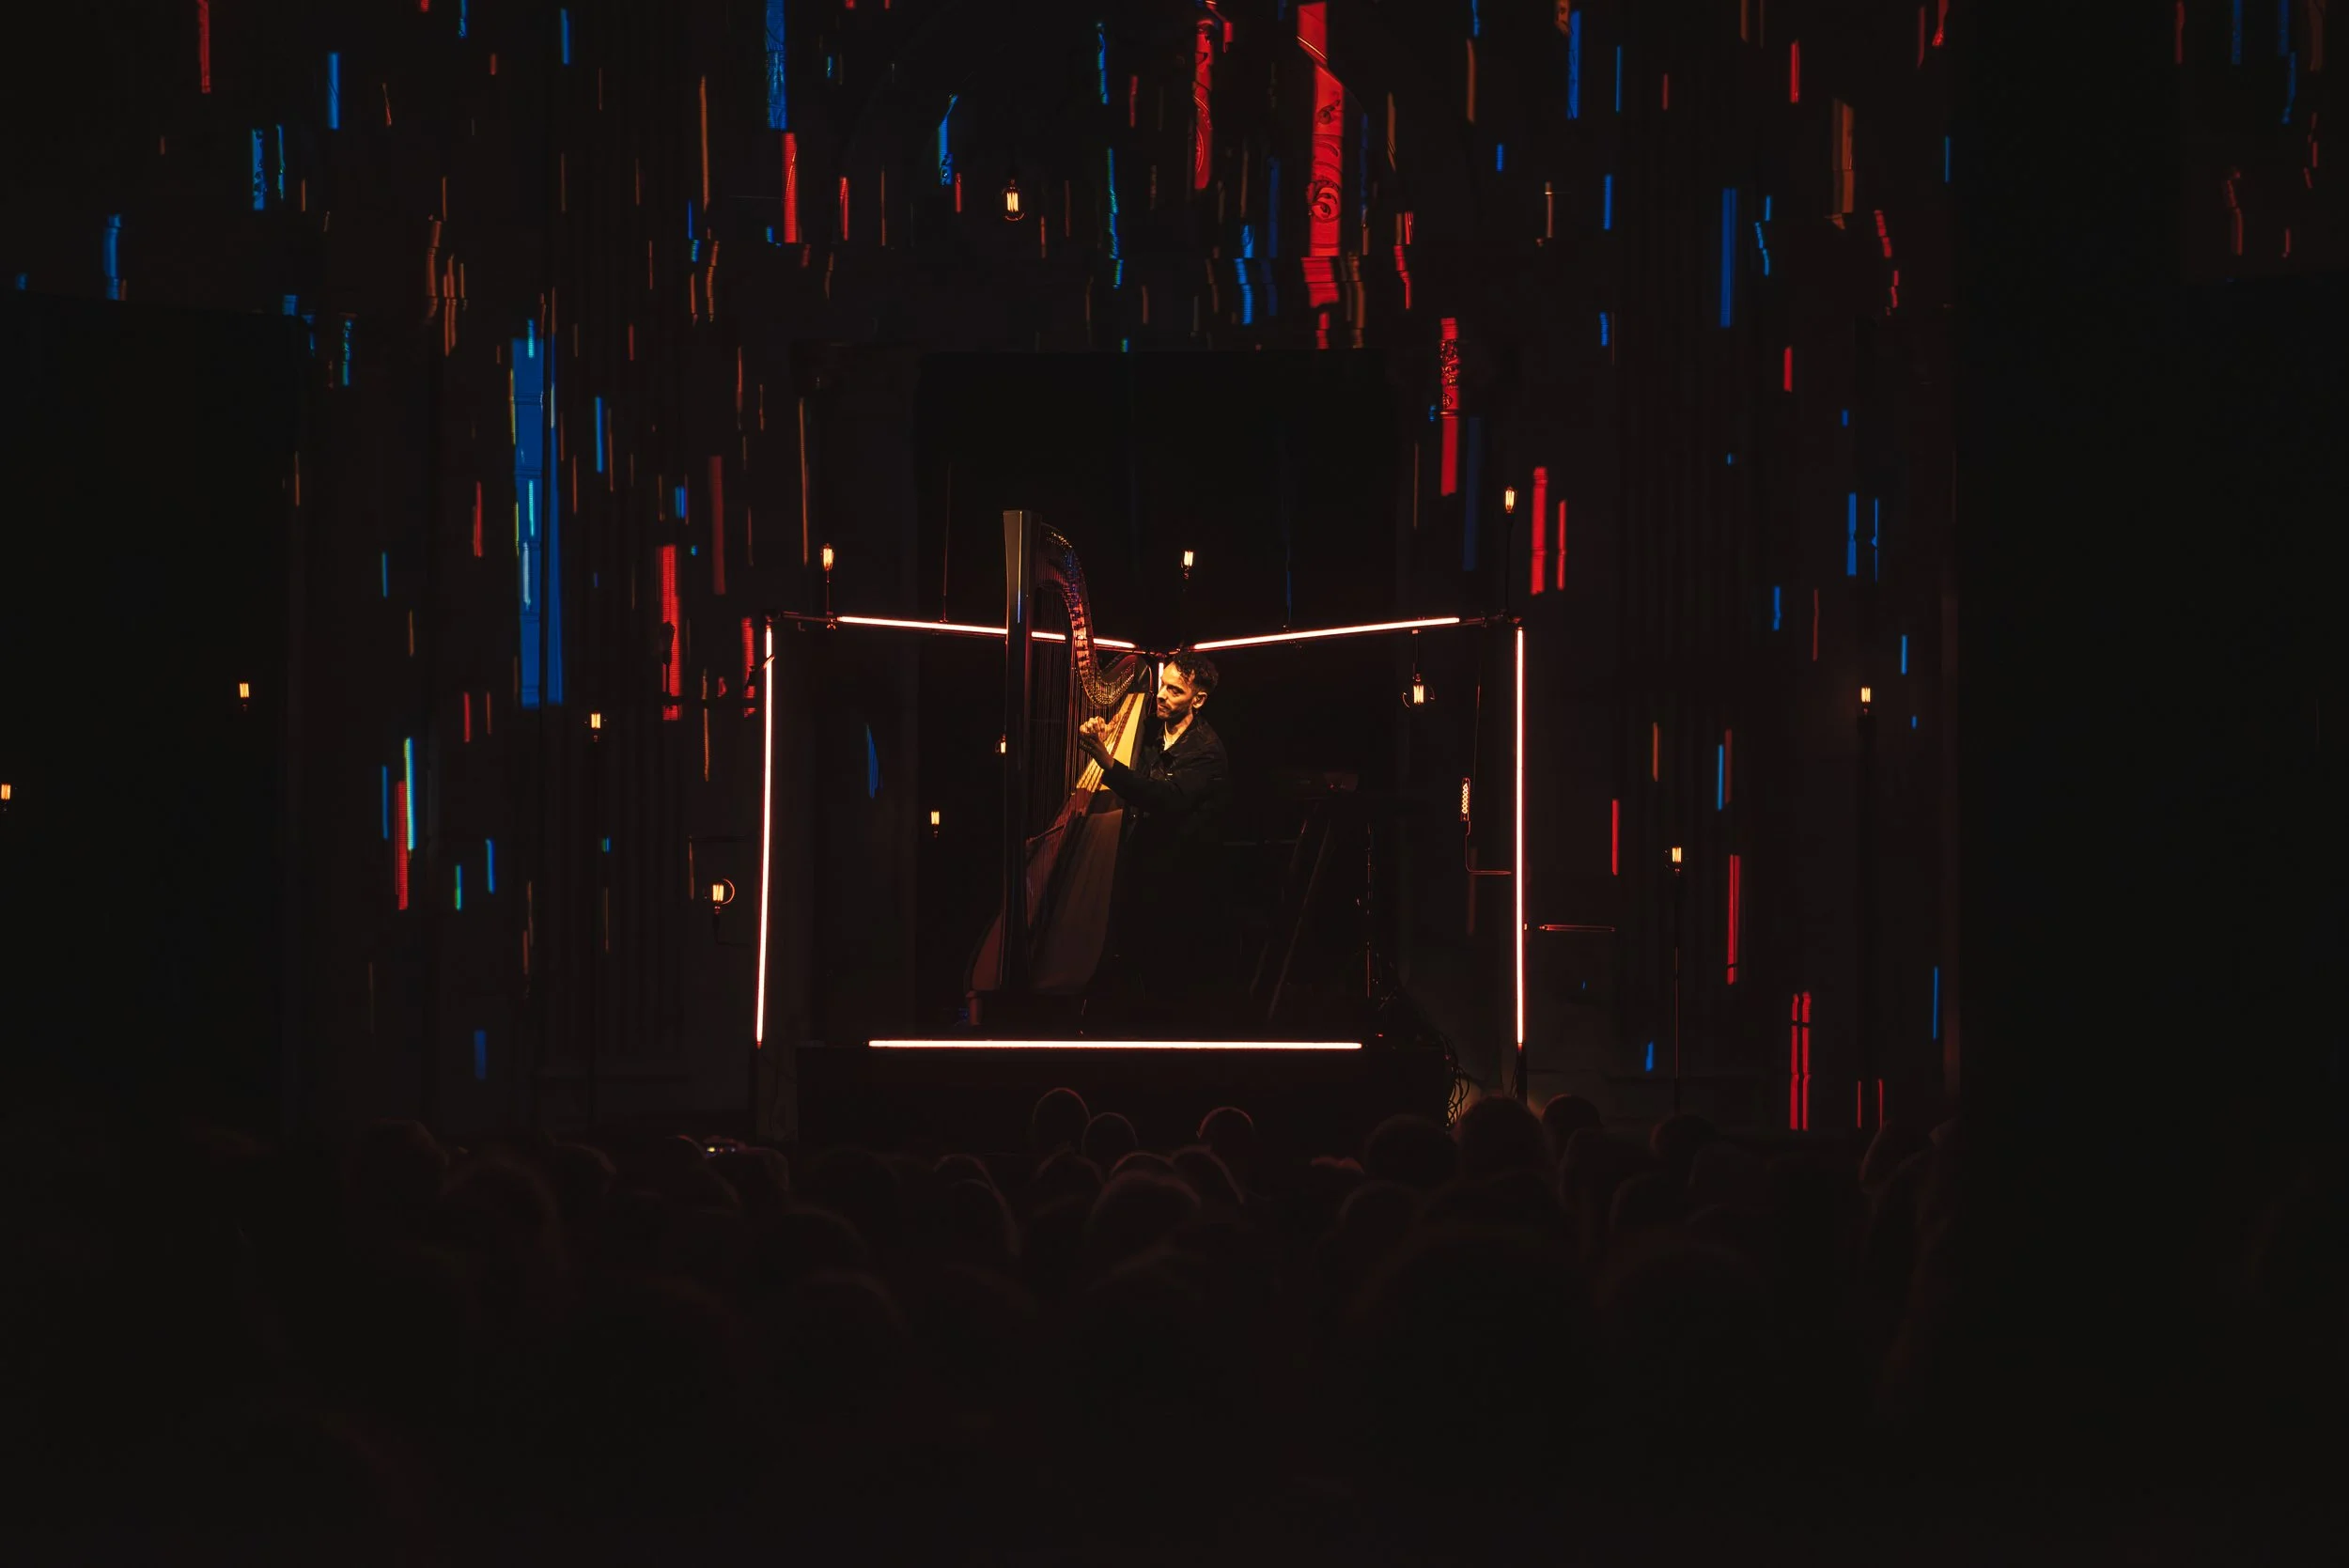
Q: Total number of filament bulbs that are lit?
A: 14